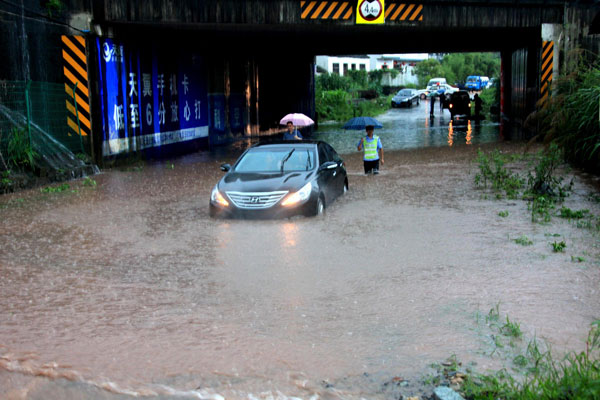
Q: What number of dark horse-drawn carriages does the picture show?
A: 0